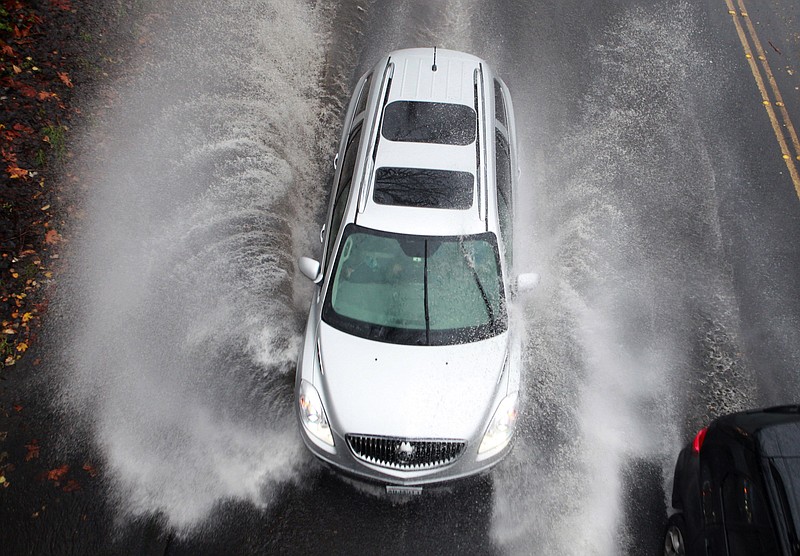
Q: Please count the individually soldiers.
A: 0